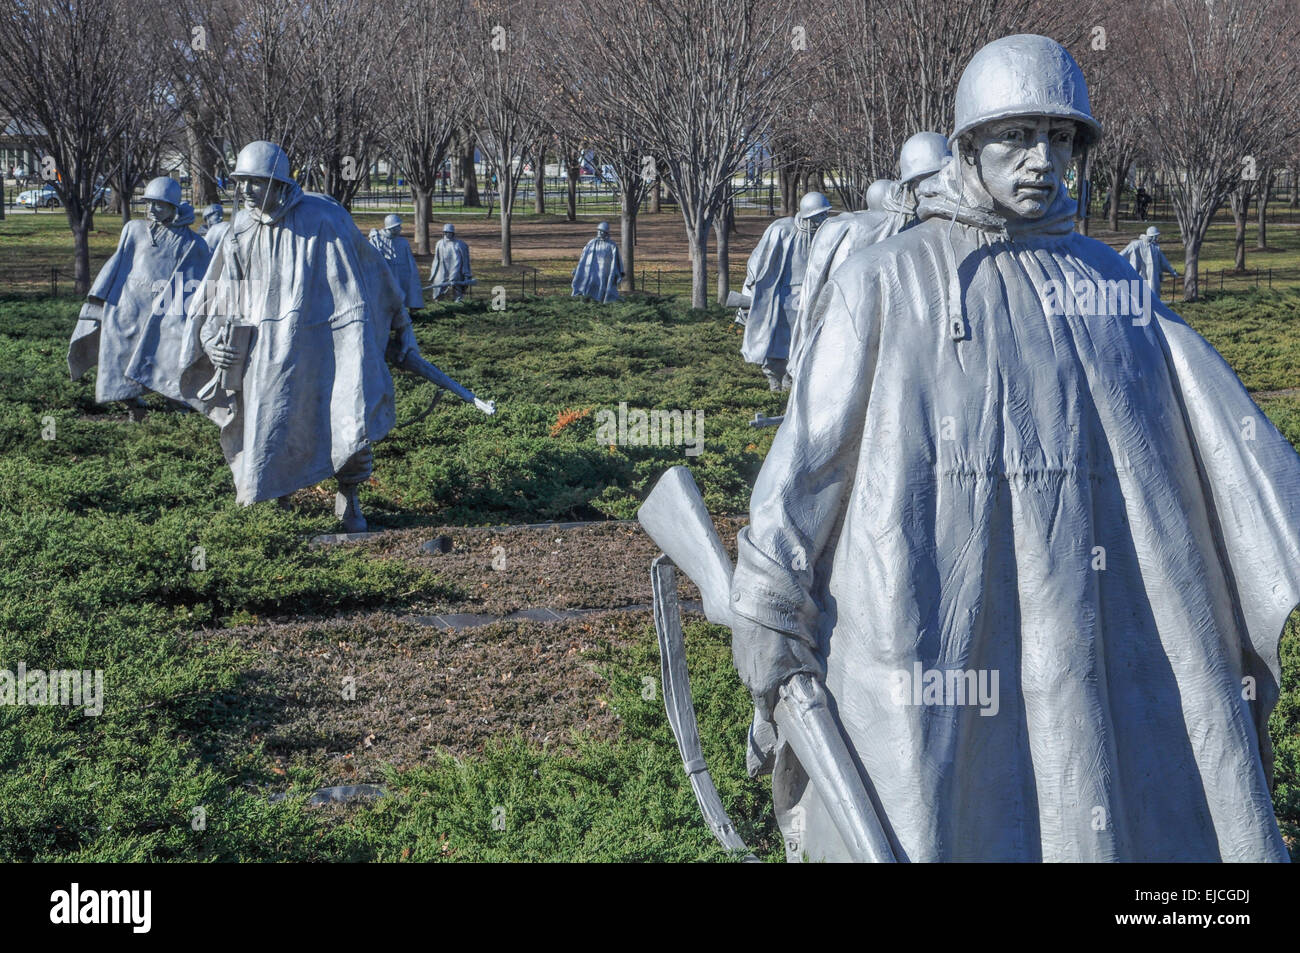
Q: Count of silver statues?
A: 11